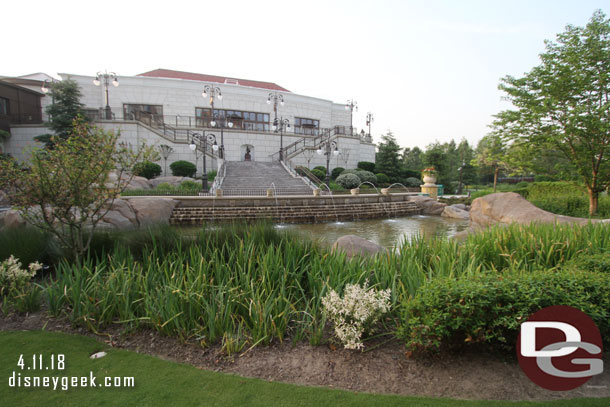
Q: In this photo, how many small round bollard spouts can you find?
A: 5